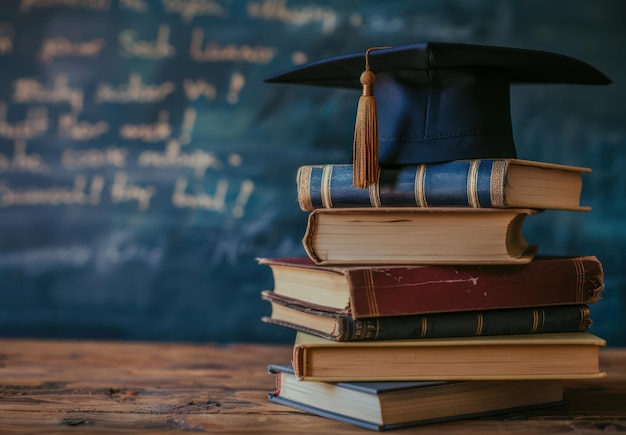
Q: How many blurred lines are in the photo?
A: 6